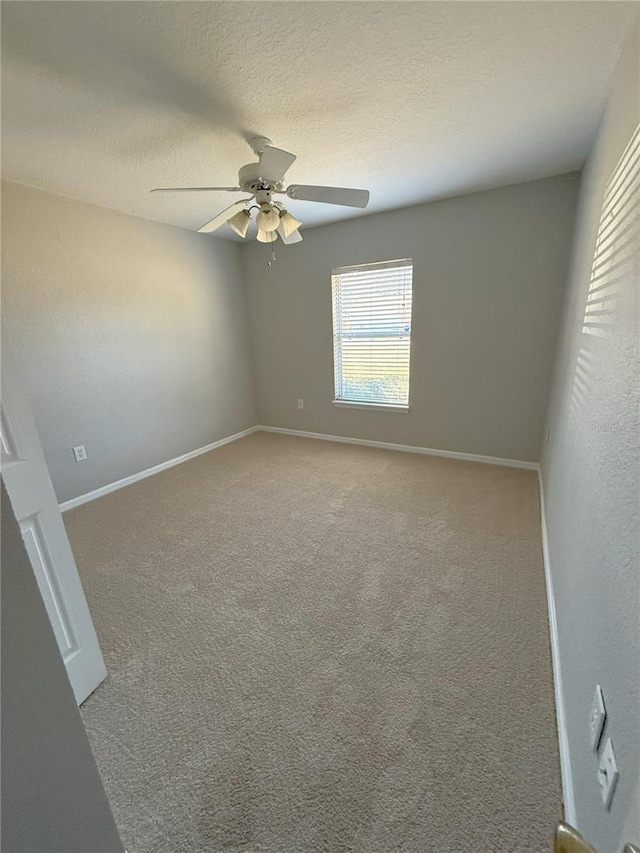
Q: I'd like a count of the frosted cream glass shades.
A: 4